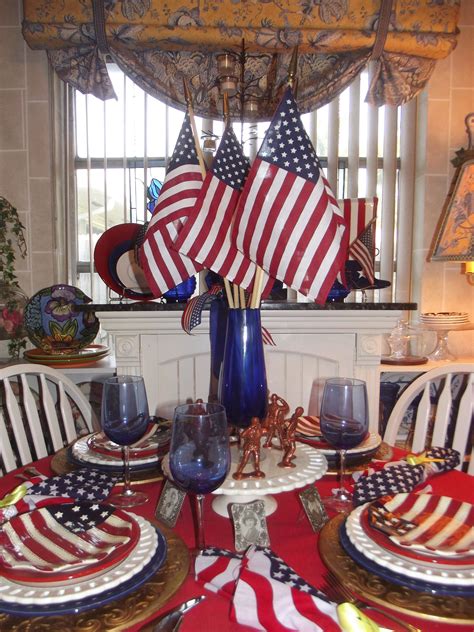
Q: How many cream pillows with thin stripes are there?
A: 0